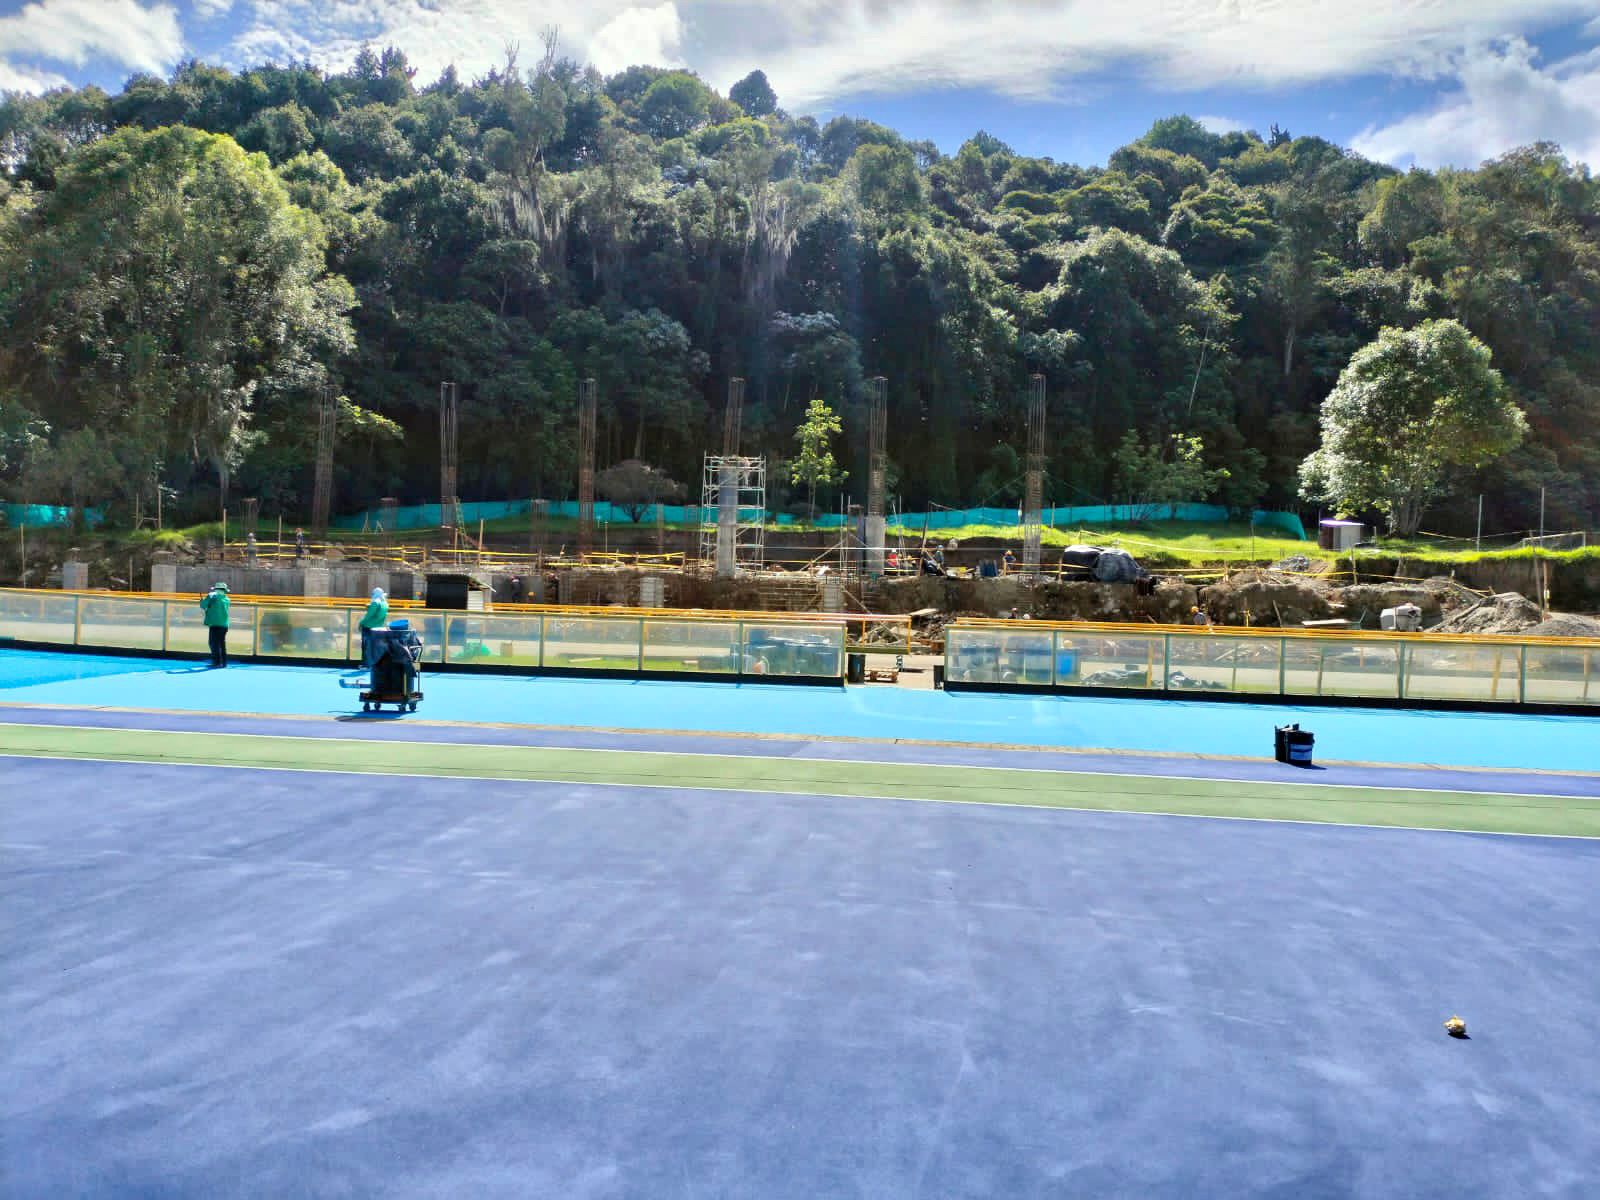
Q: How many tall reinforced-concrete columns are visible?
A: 6